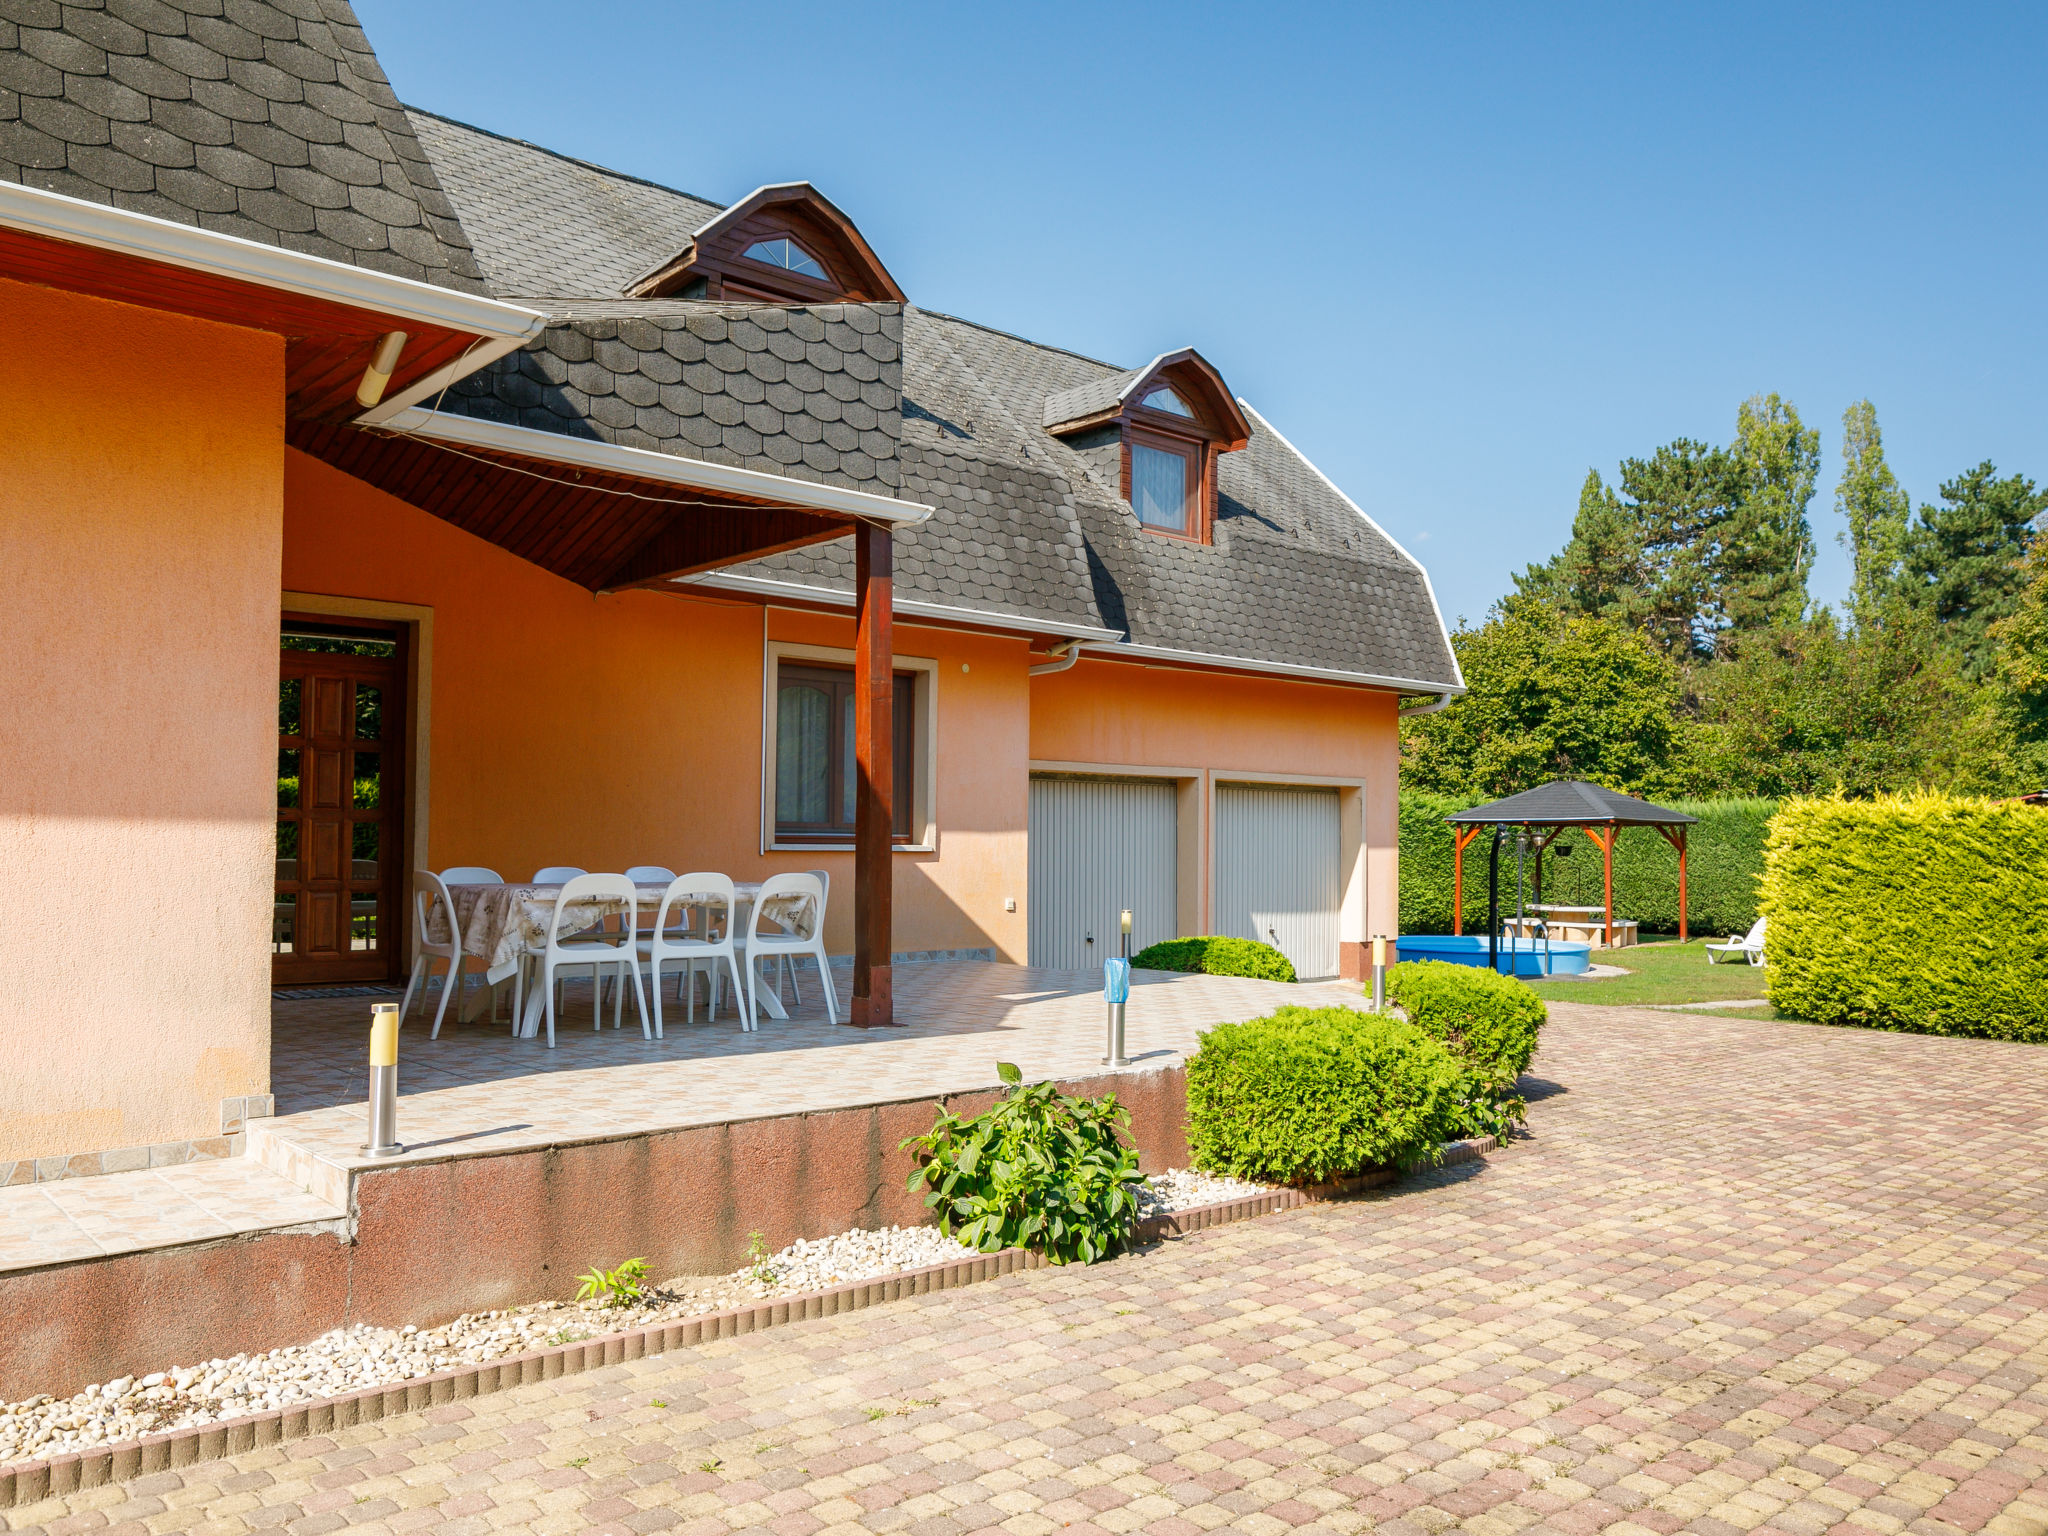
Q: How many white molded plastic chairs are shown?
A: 8